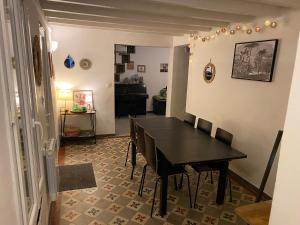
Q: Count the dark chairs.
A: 6